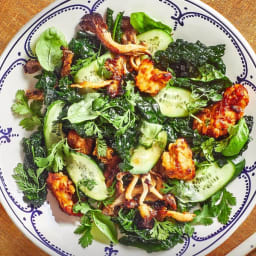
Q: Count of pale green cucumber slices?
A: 7